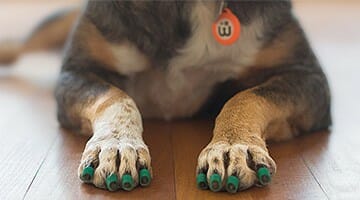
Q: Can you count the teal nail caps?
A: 8